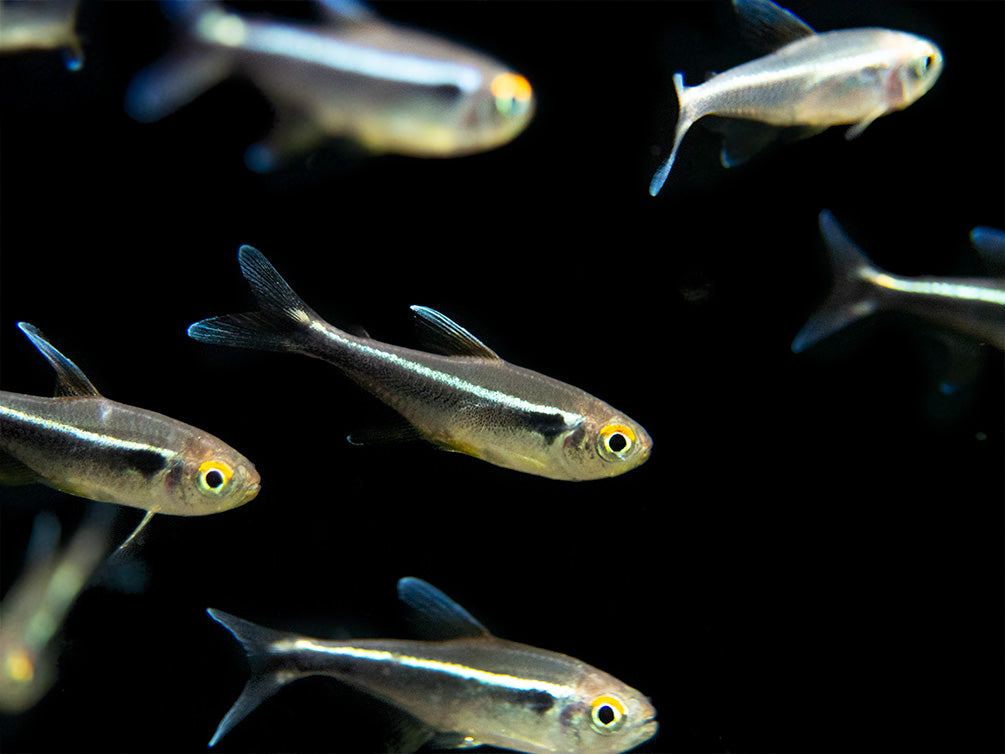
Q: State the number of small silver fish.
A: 8